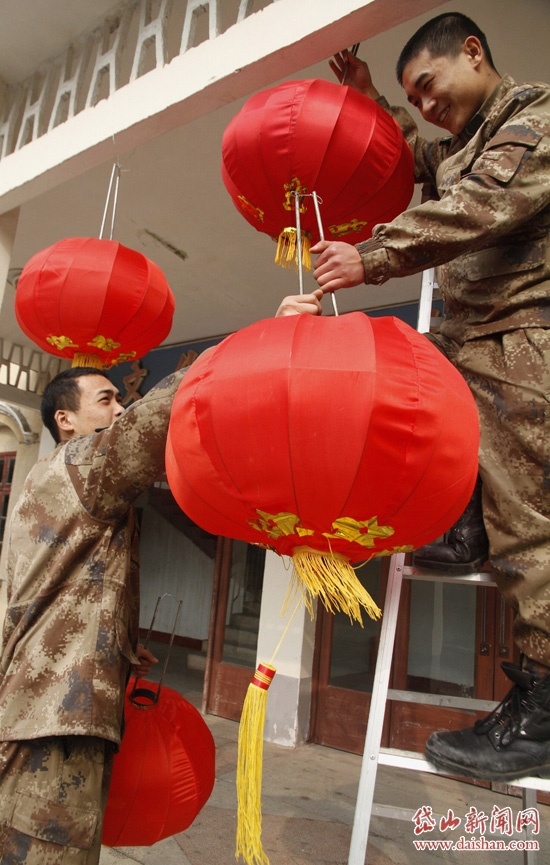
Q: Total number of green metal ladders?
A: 0